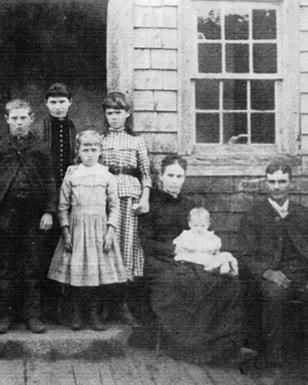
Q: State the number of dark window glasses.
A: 12